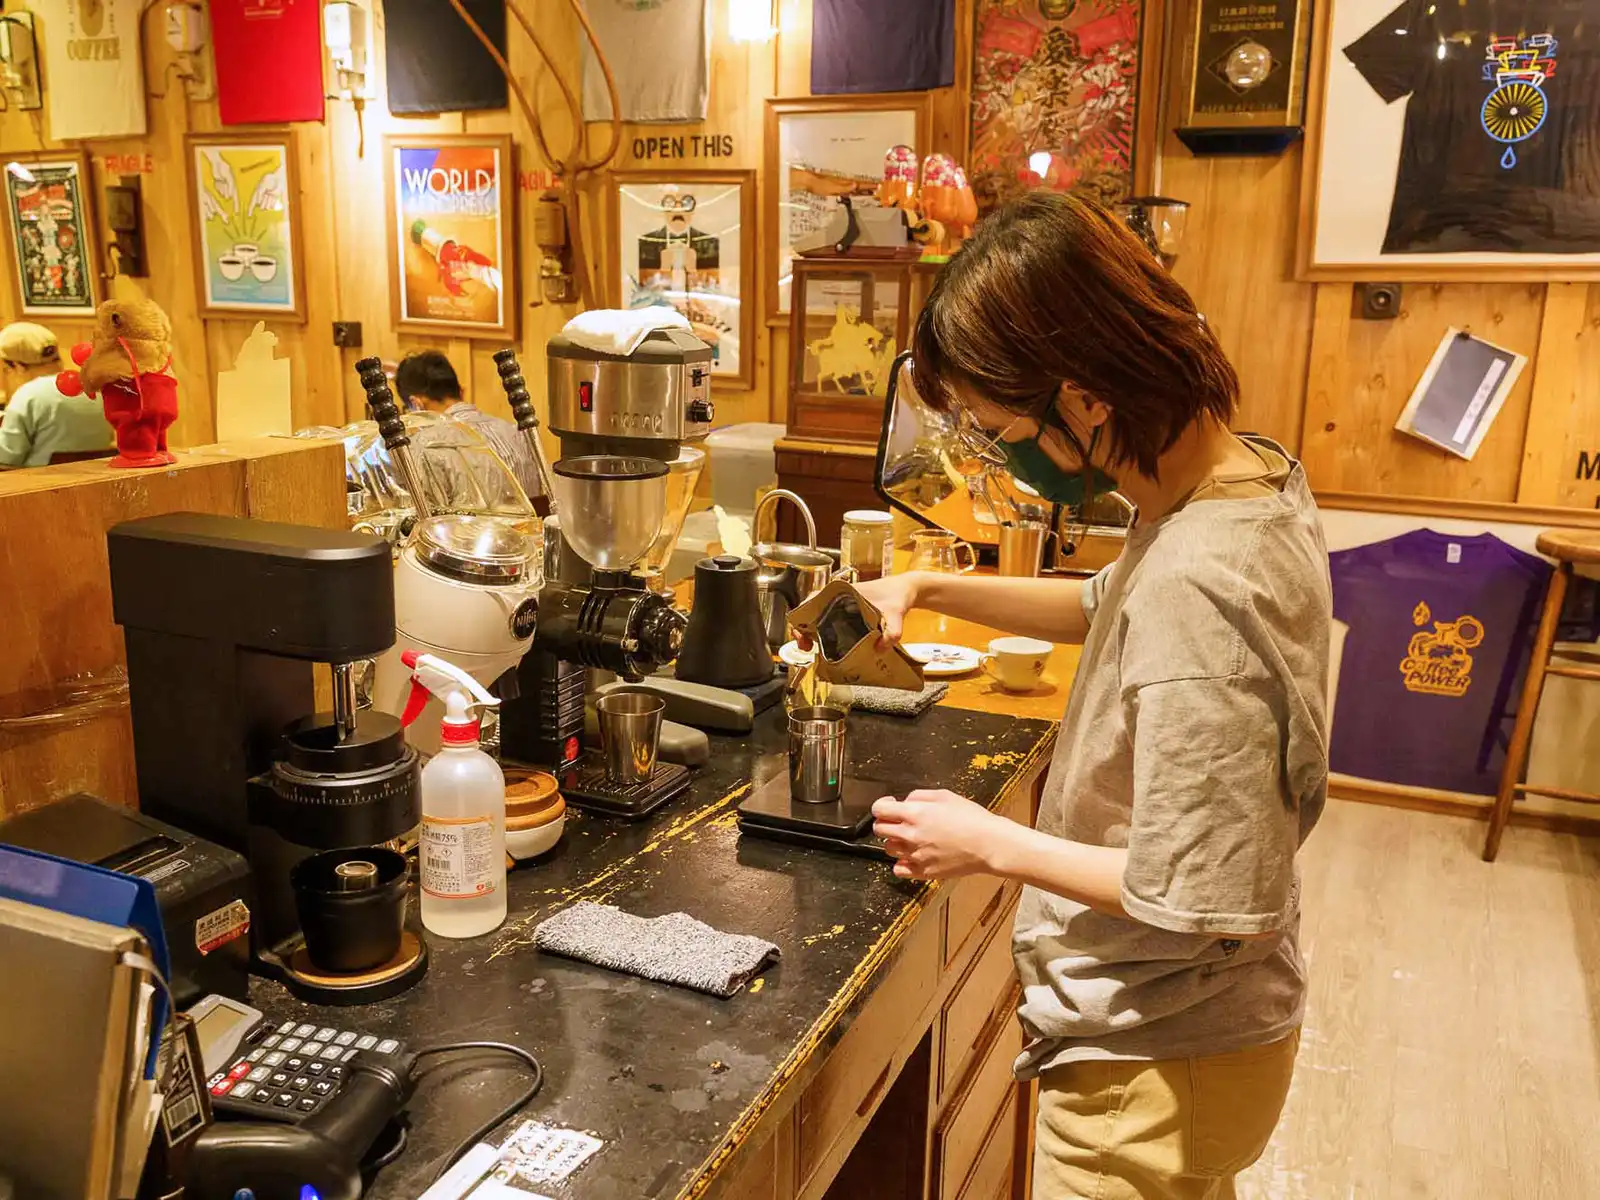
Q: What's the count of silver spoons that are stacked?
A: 0